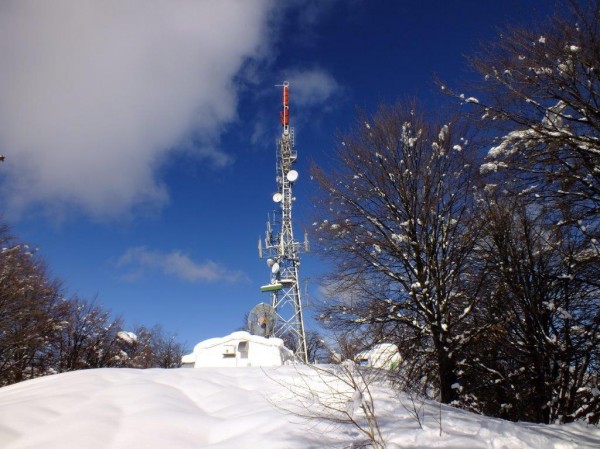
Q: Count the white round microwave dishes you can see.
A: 4